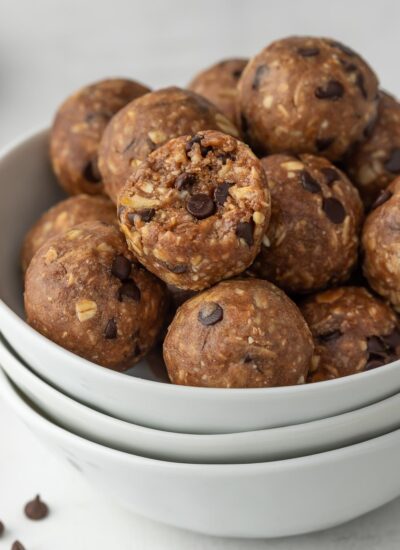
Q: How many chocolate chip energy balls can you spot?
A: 12